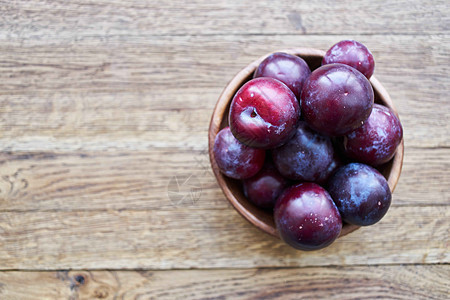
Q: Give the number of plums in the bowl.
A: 10